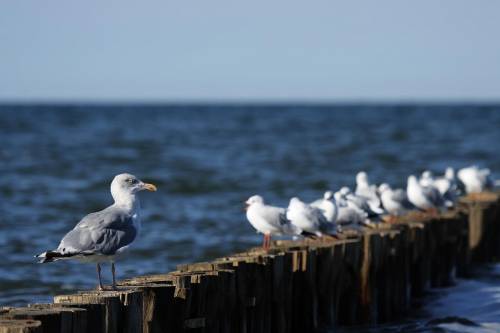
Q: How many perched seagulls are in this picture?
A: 12